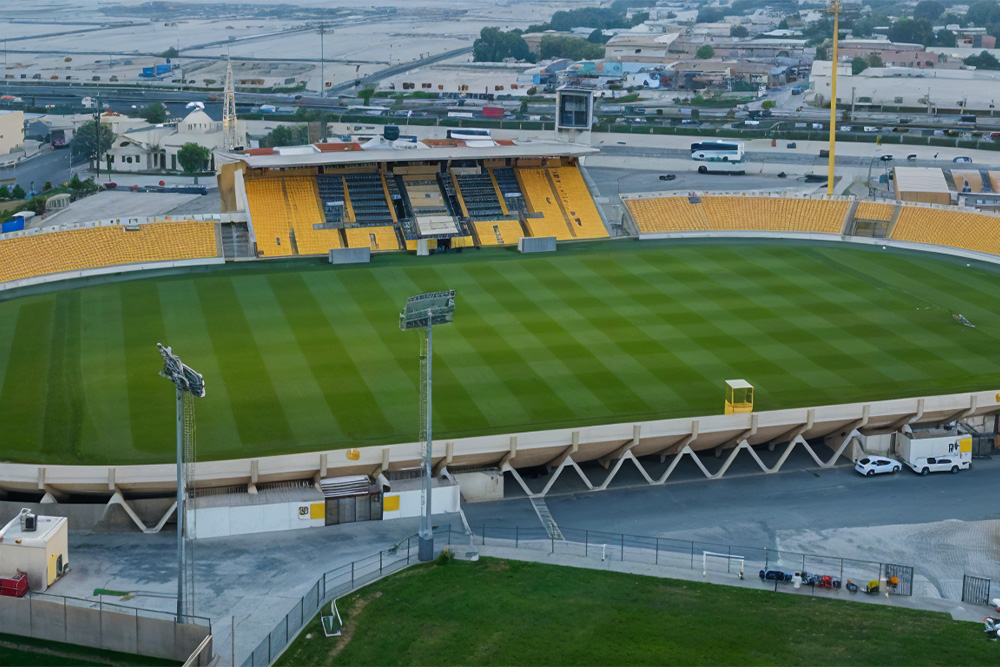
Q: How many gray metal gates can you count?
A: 2